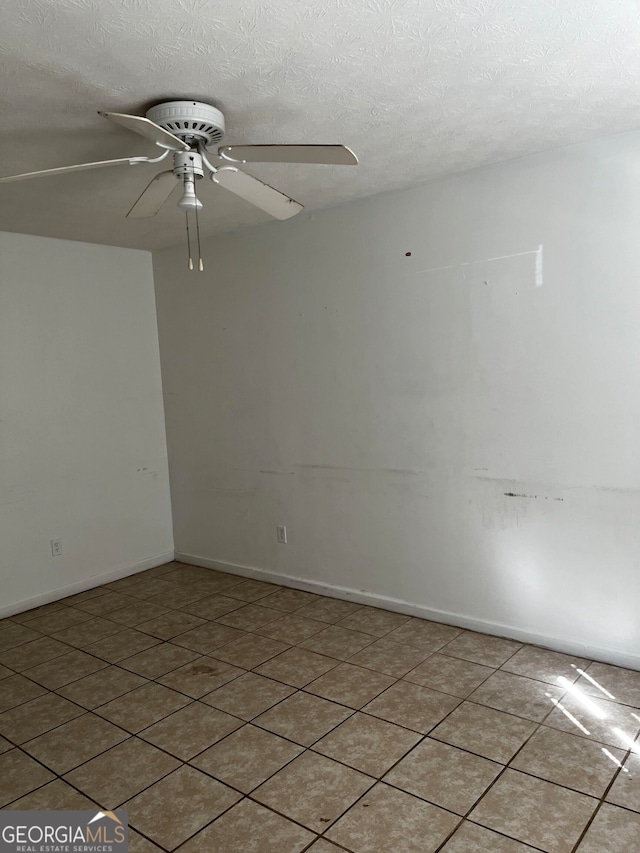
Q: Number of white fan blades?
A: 5